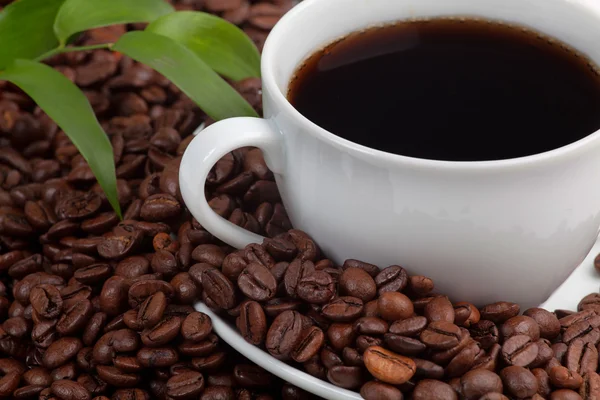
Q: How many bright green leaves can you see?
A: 5